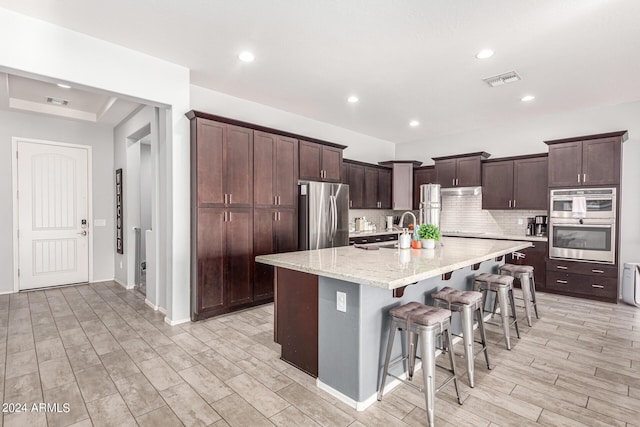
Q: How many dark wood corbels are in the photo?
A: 4